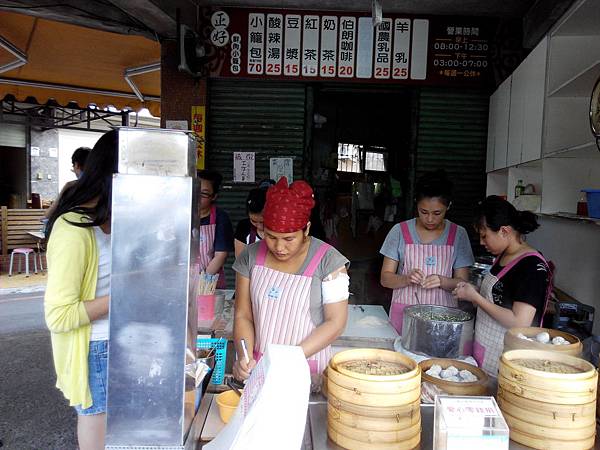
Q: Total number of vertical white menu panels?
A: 10